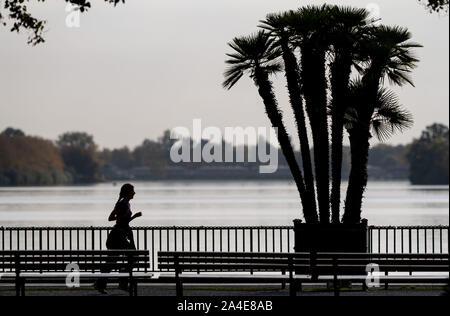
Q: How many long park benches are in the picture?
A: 3